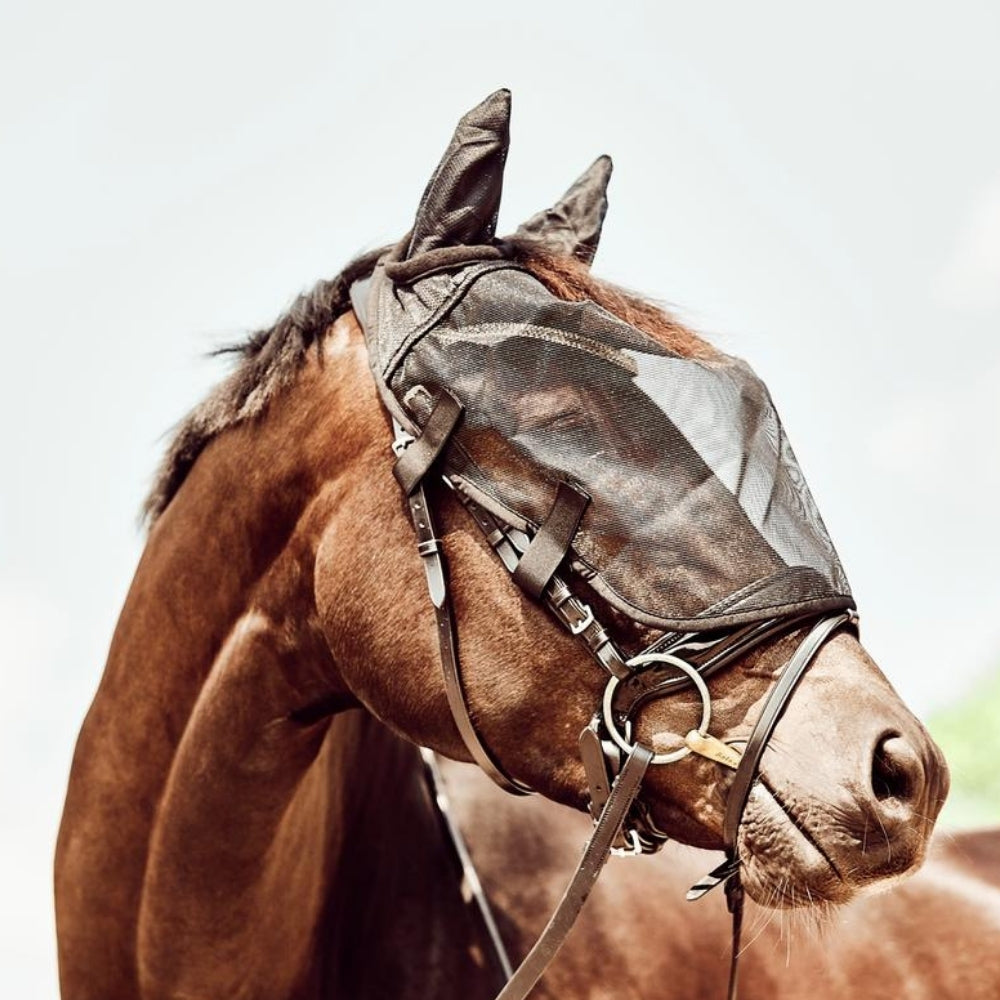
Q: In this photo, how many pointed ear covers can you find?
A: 2